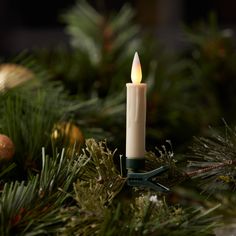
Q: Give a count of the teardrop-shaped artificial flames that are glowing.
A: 1